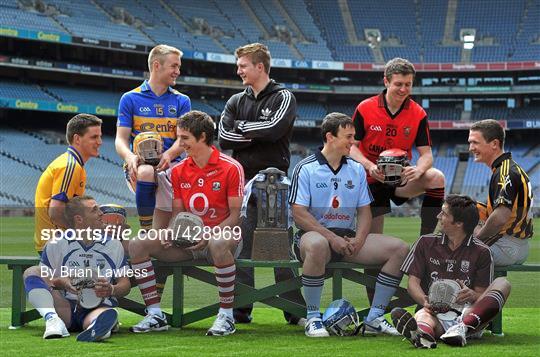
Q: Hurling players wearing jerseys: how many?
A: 8